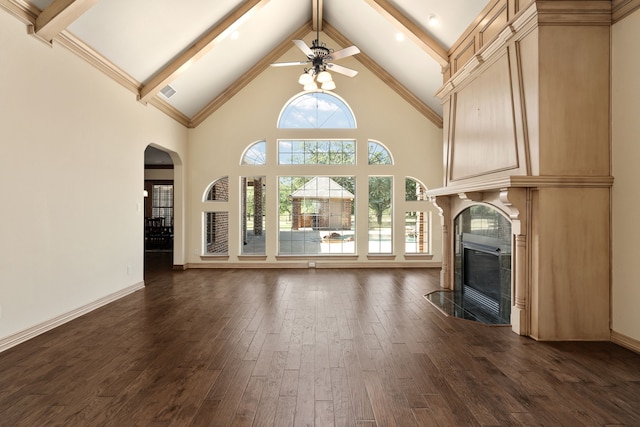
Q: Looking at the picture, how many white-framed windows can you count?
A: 11